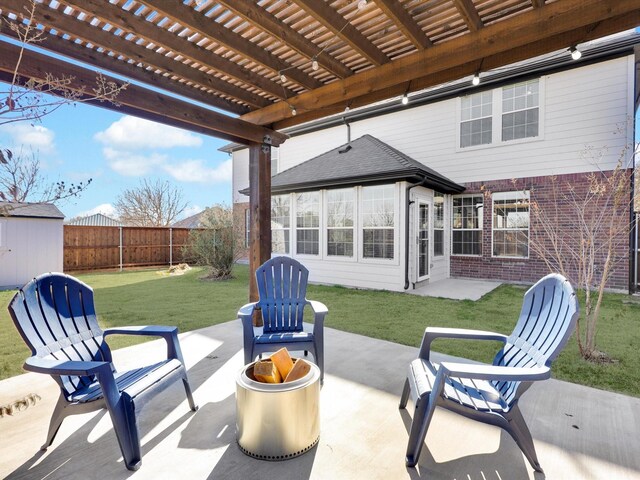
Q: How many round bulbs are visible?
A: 8